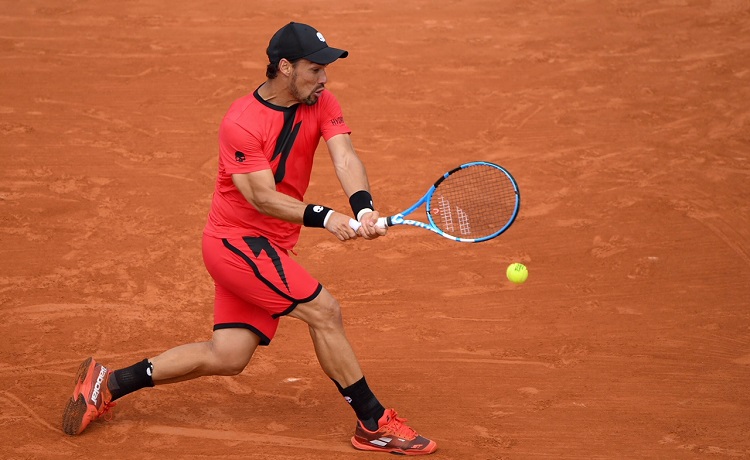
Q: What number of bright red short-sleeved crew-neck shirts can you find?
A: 1